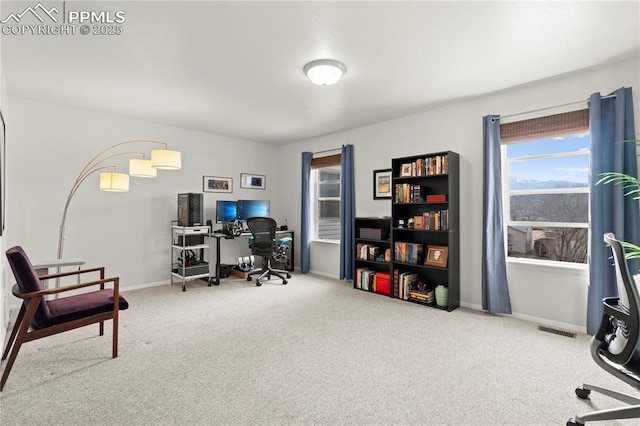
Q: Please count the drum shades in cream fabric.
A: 3